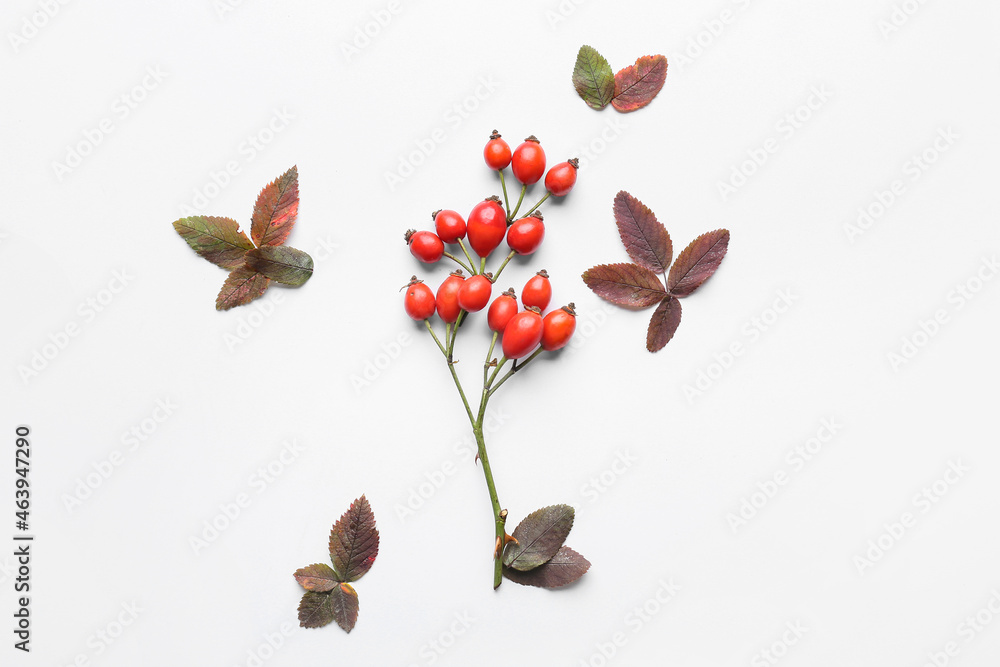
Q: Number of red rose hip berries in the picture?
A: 14